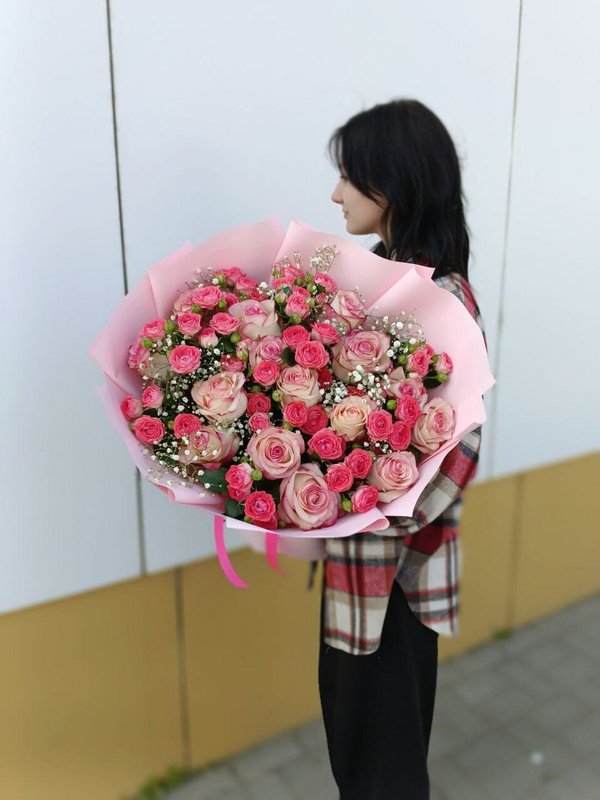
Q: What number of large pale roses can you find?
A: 13